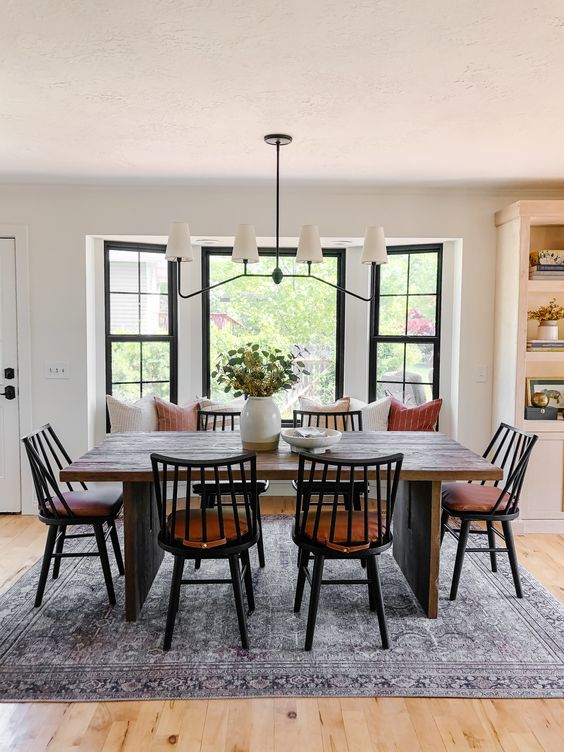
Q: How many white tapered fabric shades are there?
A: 4